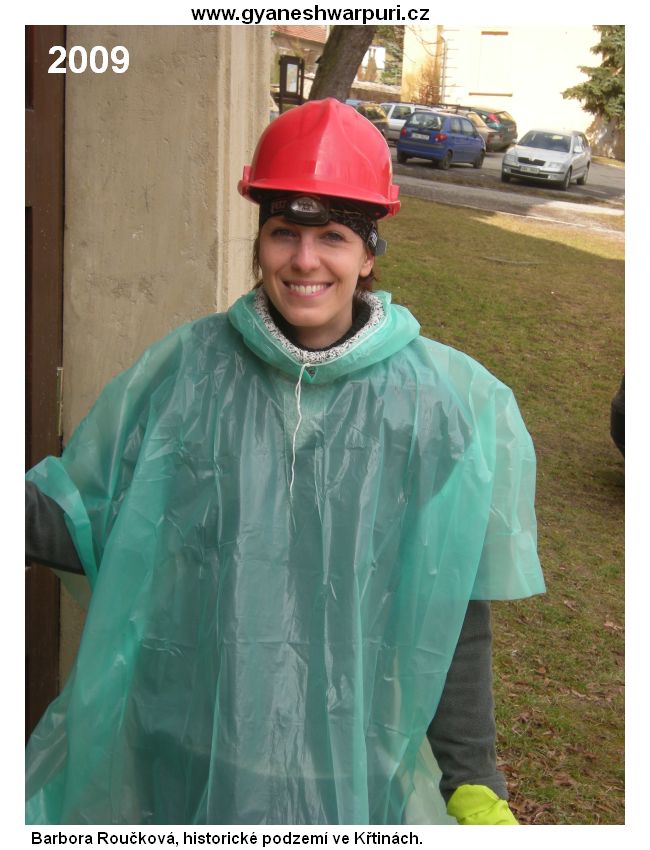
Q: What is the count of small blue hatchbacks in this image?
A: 1